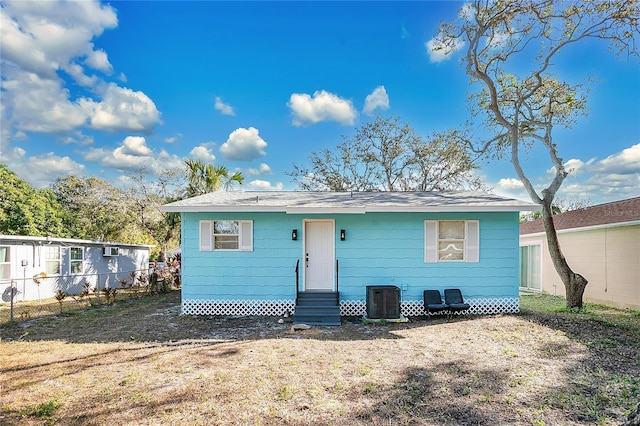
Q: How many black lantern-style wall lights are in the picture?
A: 2